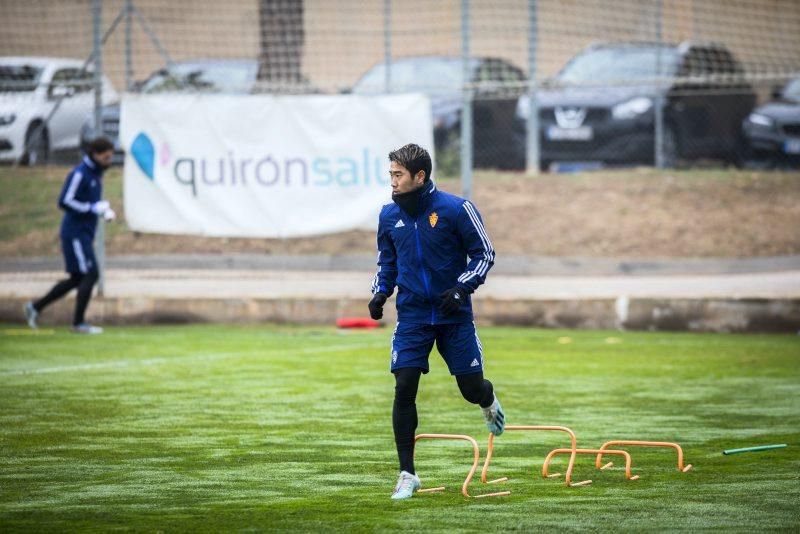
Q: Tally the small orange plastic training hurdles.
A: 4